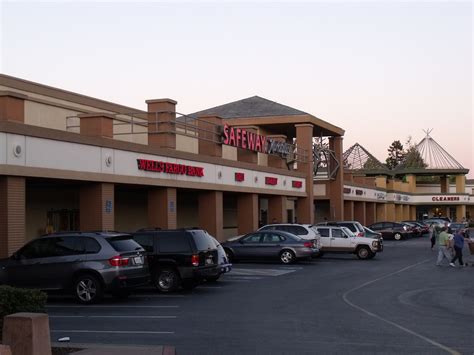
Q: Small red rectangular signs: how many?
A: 3